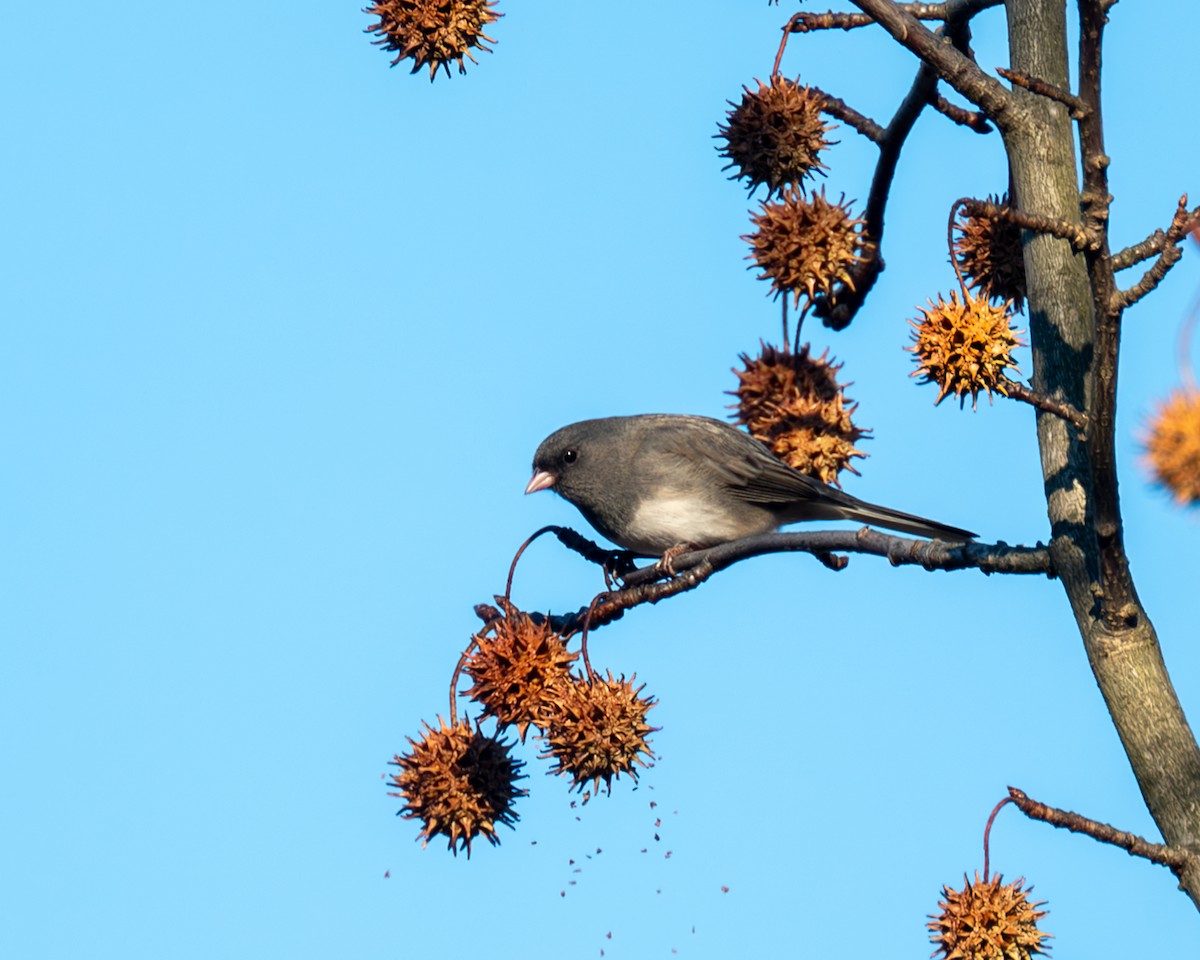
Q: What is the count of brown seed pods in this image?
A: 12